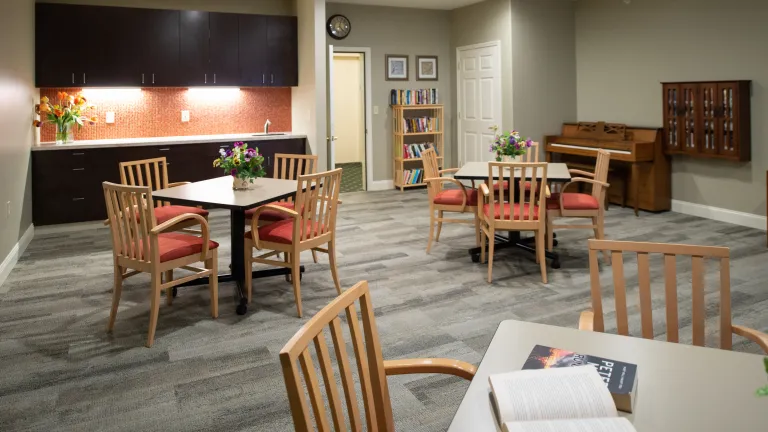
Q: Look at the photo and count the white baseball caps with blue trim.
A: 0